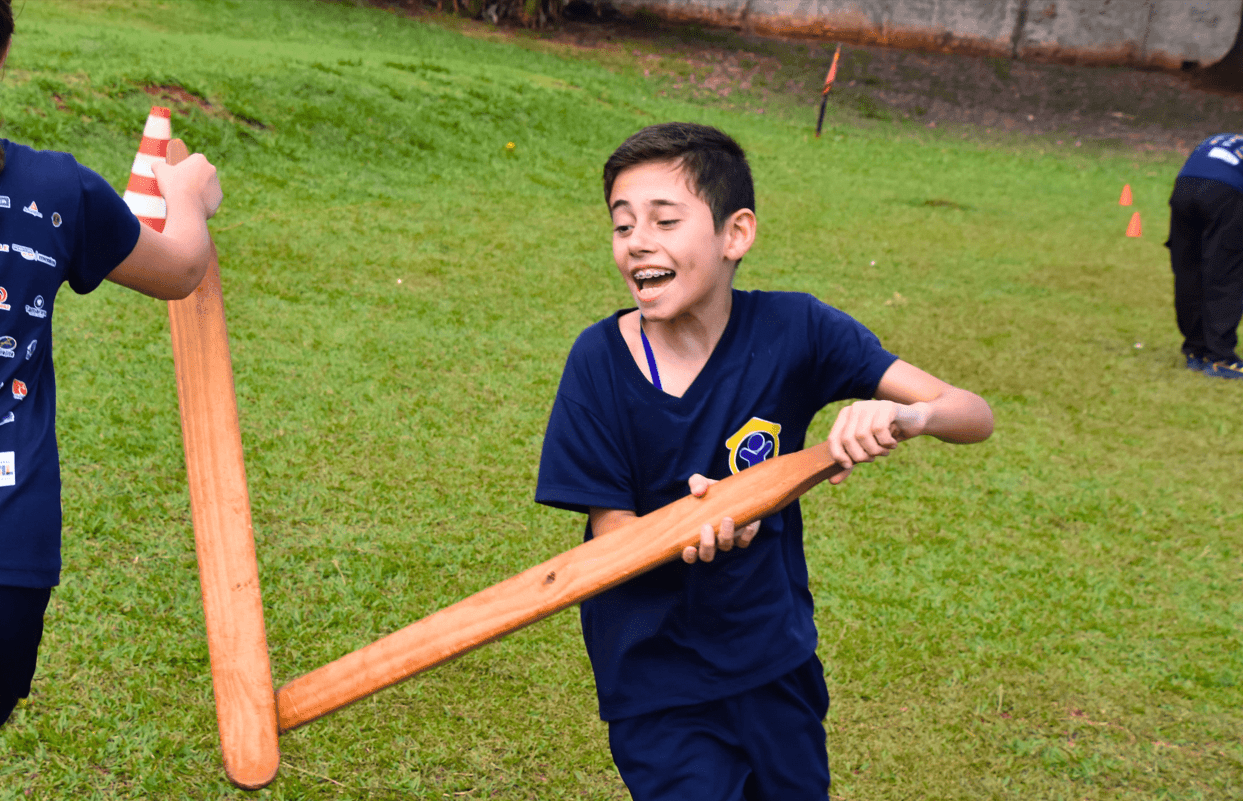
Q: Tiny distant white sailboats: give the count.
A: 0